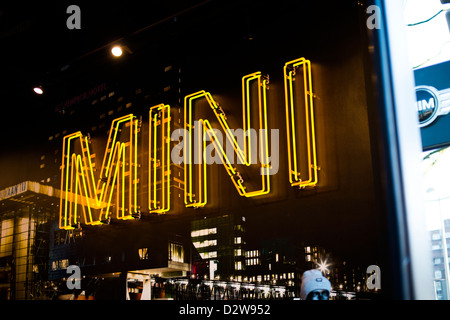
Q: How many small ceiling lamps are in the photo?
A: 2